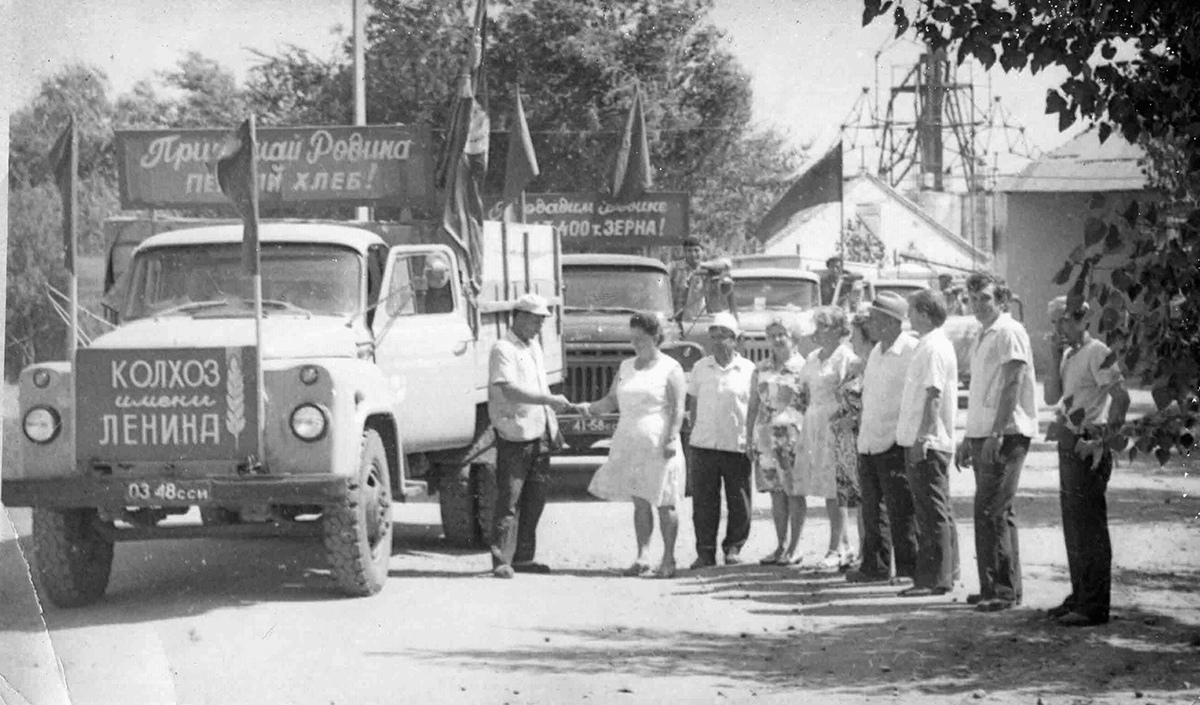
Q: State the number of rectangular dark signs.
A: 3